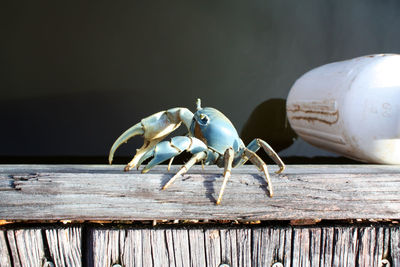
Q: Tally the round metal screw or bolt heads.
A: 5